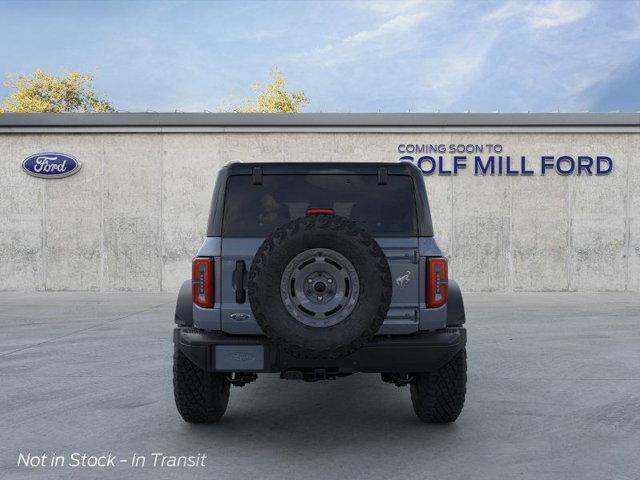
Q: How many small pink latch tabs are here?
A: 0